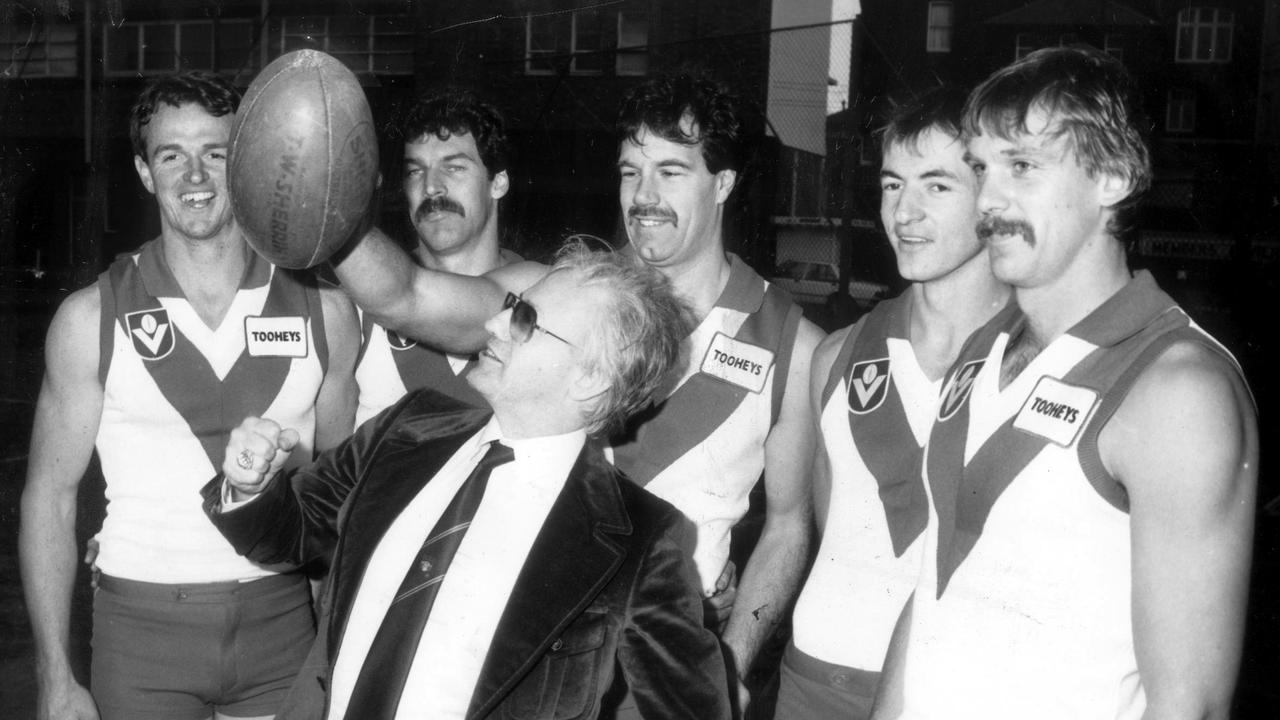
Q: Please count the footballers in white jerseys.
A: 5